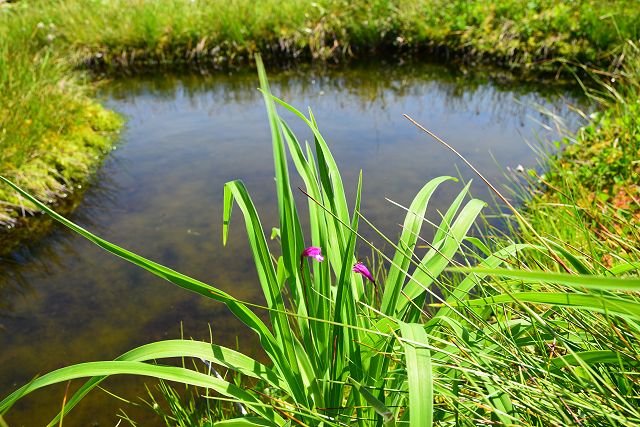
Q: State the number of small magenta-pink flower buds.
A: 2